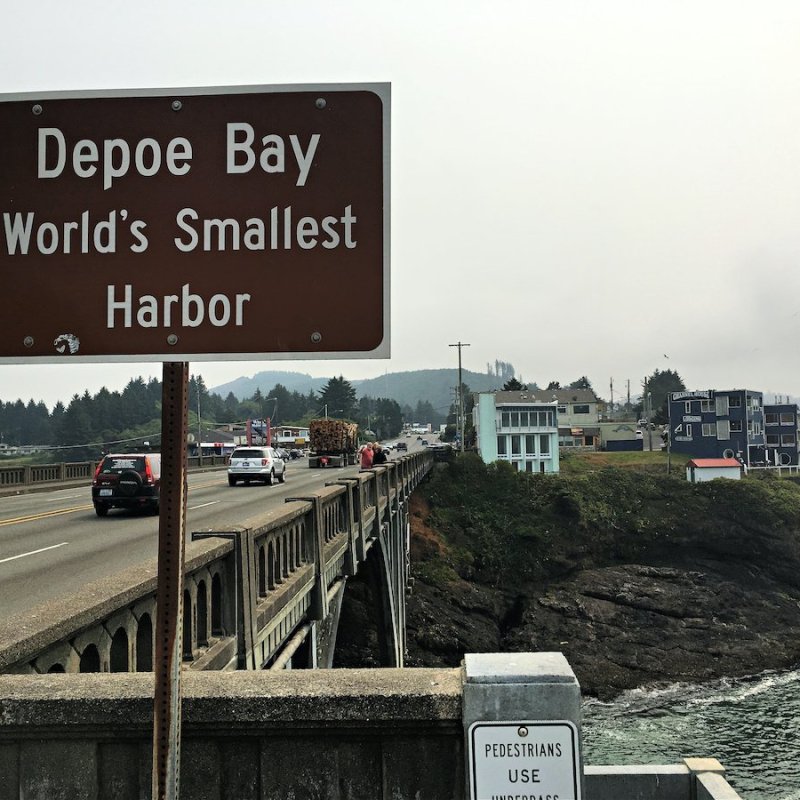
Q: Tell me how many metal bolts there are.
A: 7